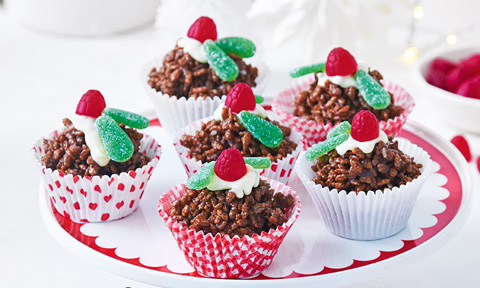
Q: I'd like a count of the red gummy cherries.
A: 6